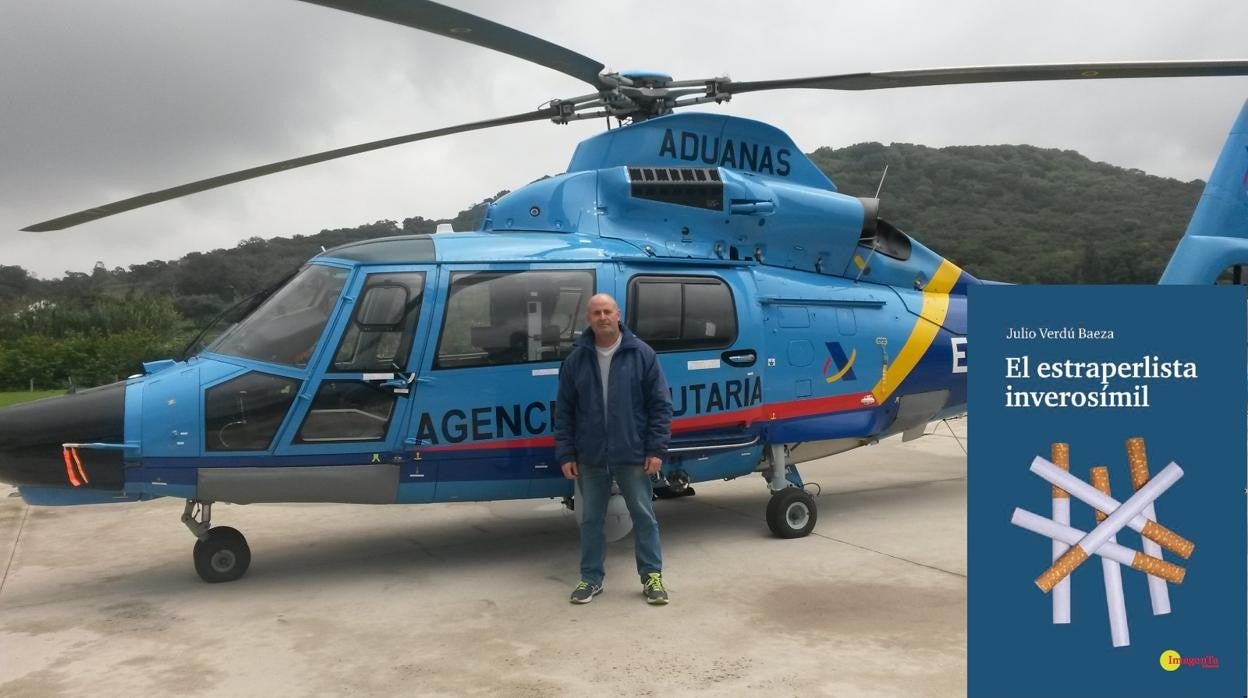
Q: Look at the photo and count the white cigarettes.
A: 6